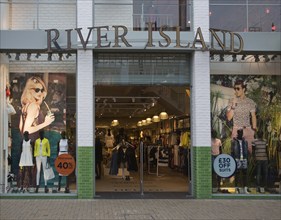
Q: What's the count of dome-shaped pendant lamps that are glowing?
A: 6